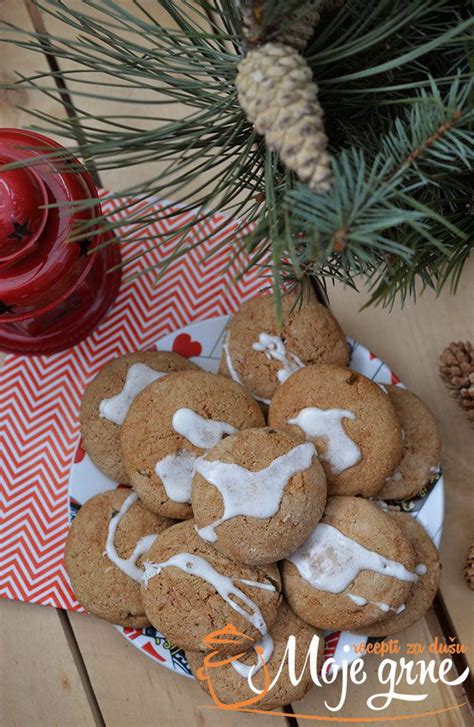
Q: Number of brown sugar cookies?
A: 11